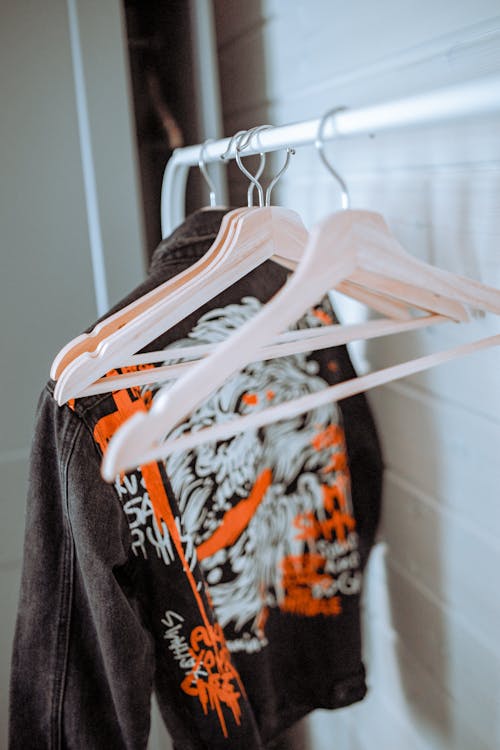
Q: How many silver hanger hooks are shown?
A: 5